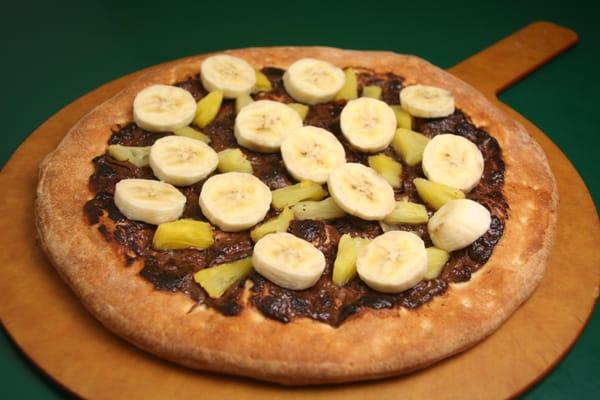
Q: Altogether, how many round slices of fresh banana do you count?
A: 15